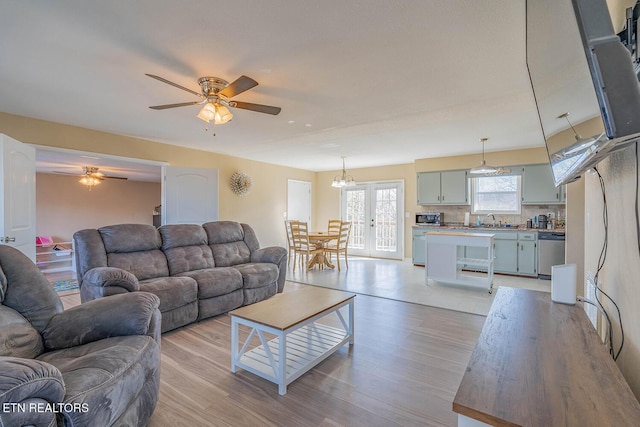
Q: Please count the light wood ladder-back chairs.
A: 4